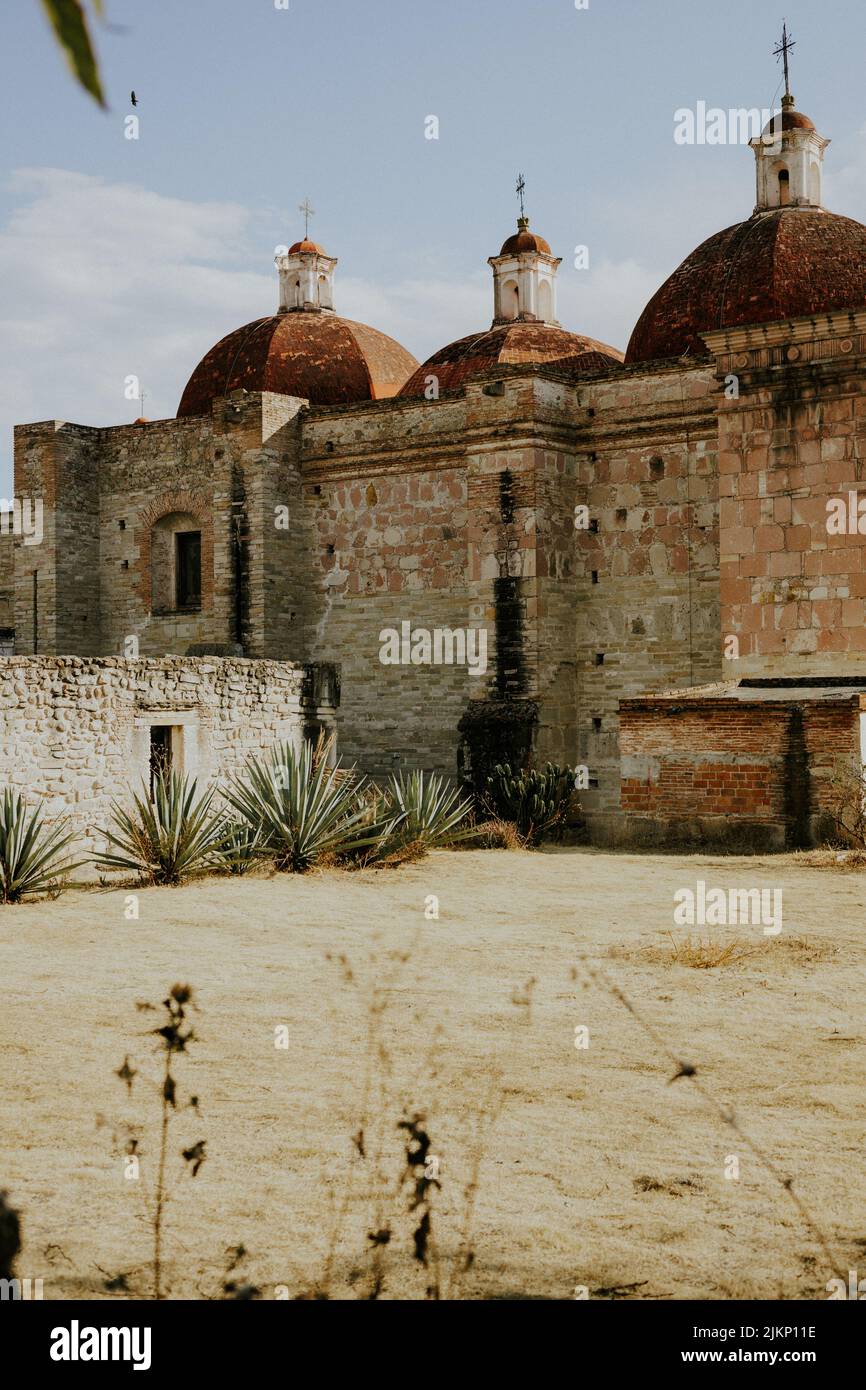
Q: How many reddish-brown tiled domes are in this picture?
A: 3